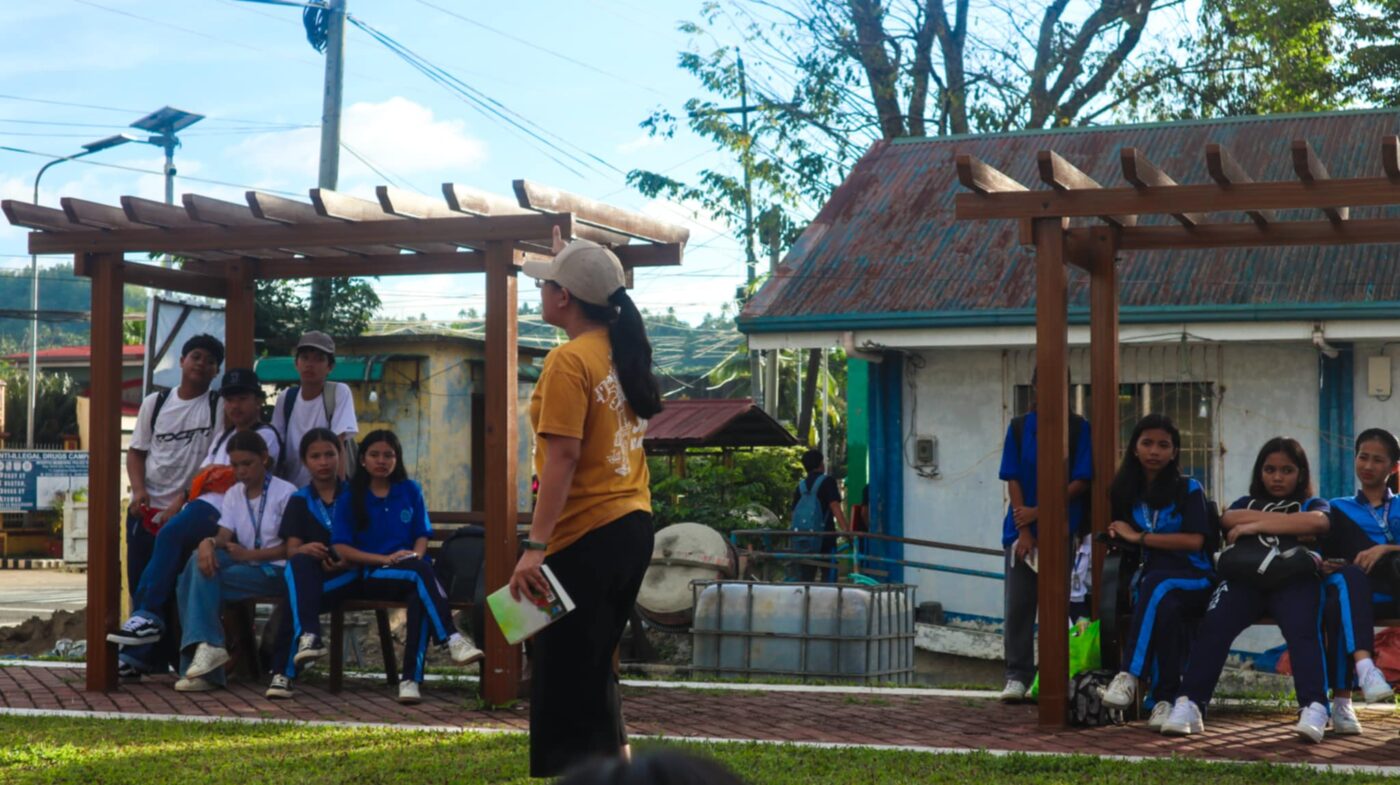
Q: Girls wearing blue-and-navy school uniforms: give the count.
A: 5